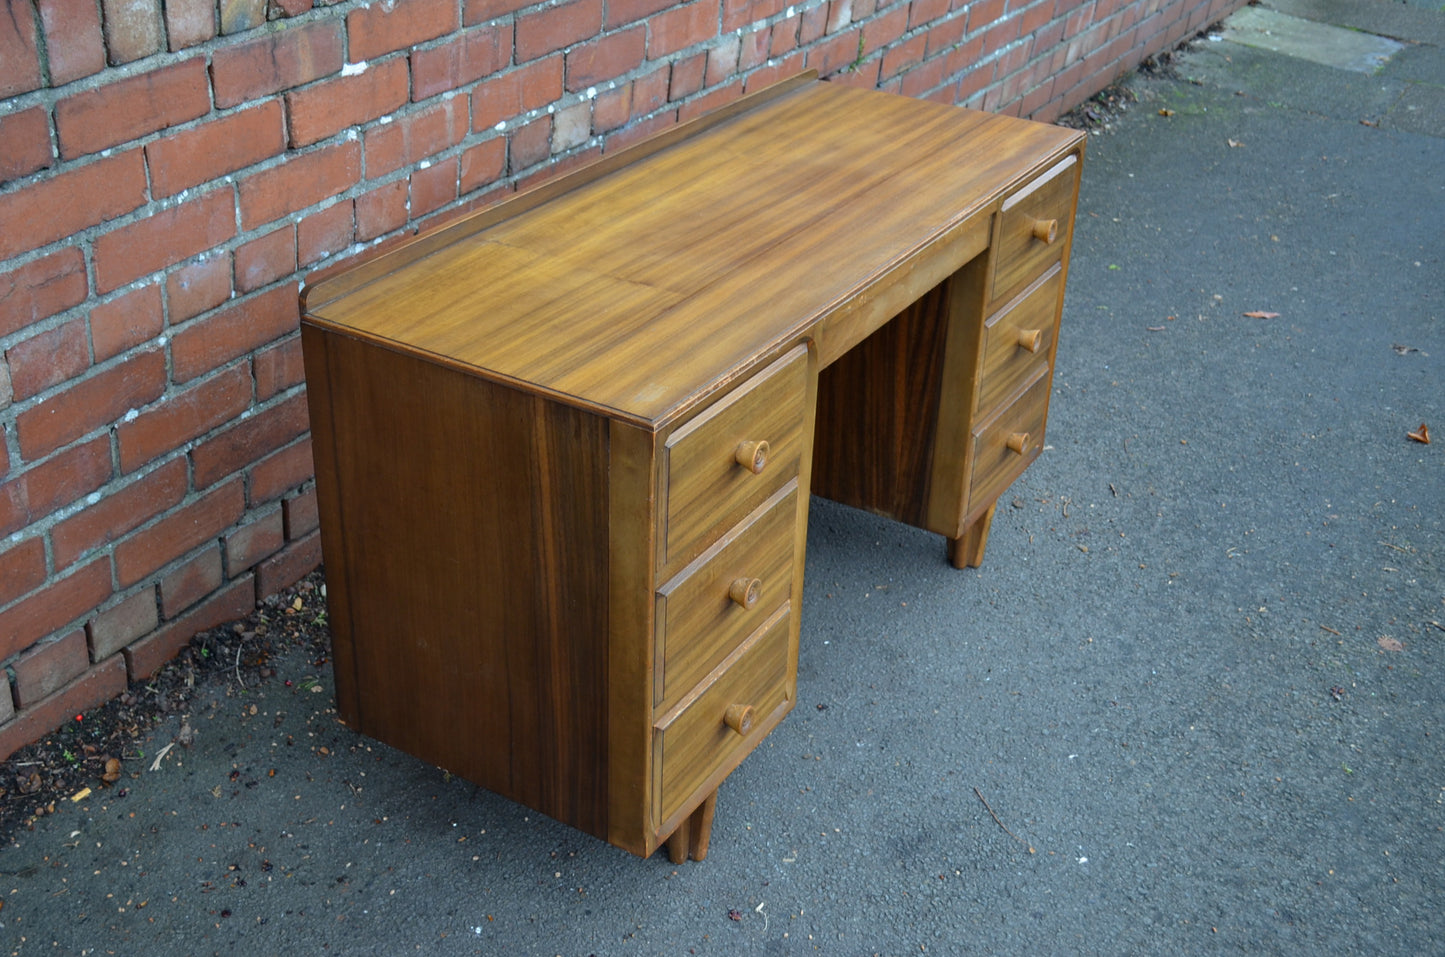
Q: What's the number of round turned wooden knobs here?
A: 6